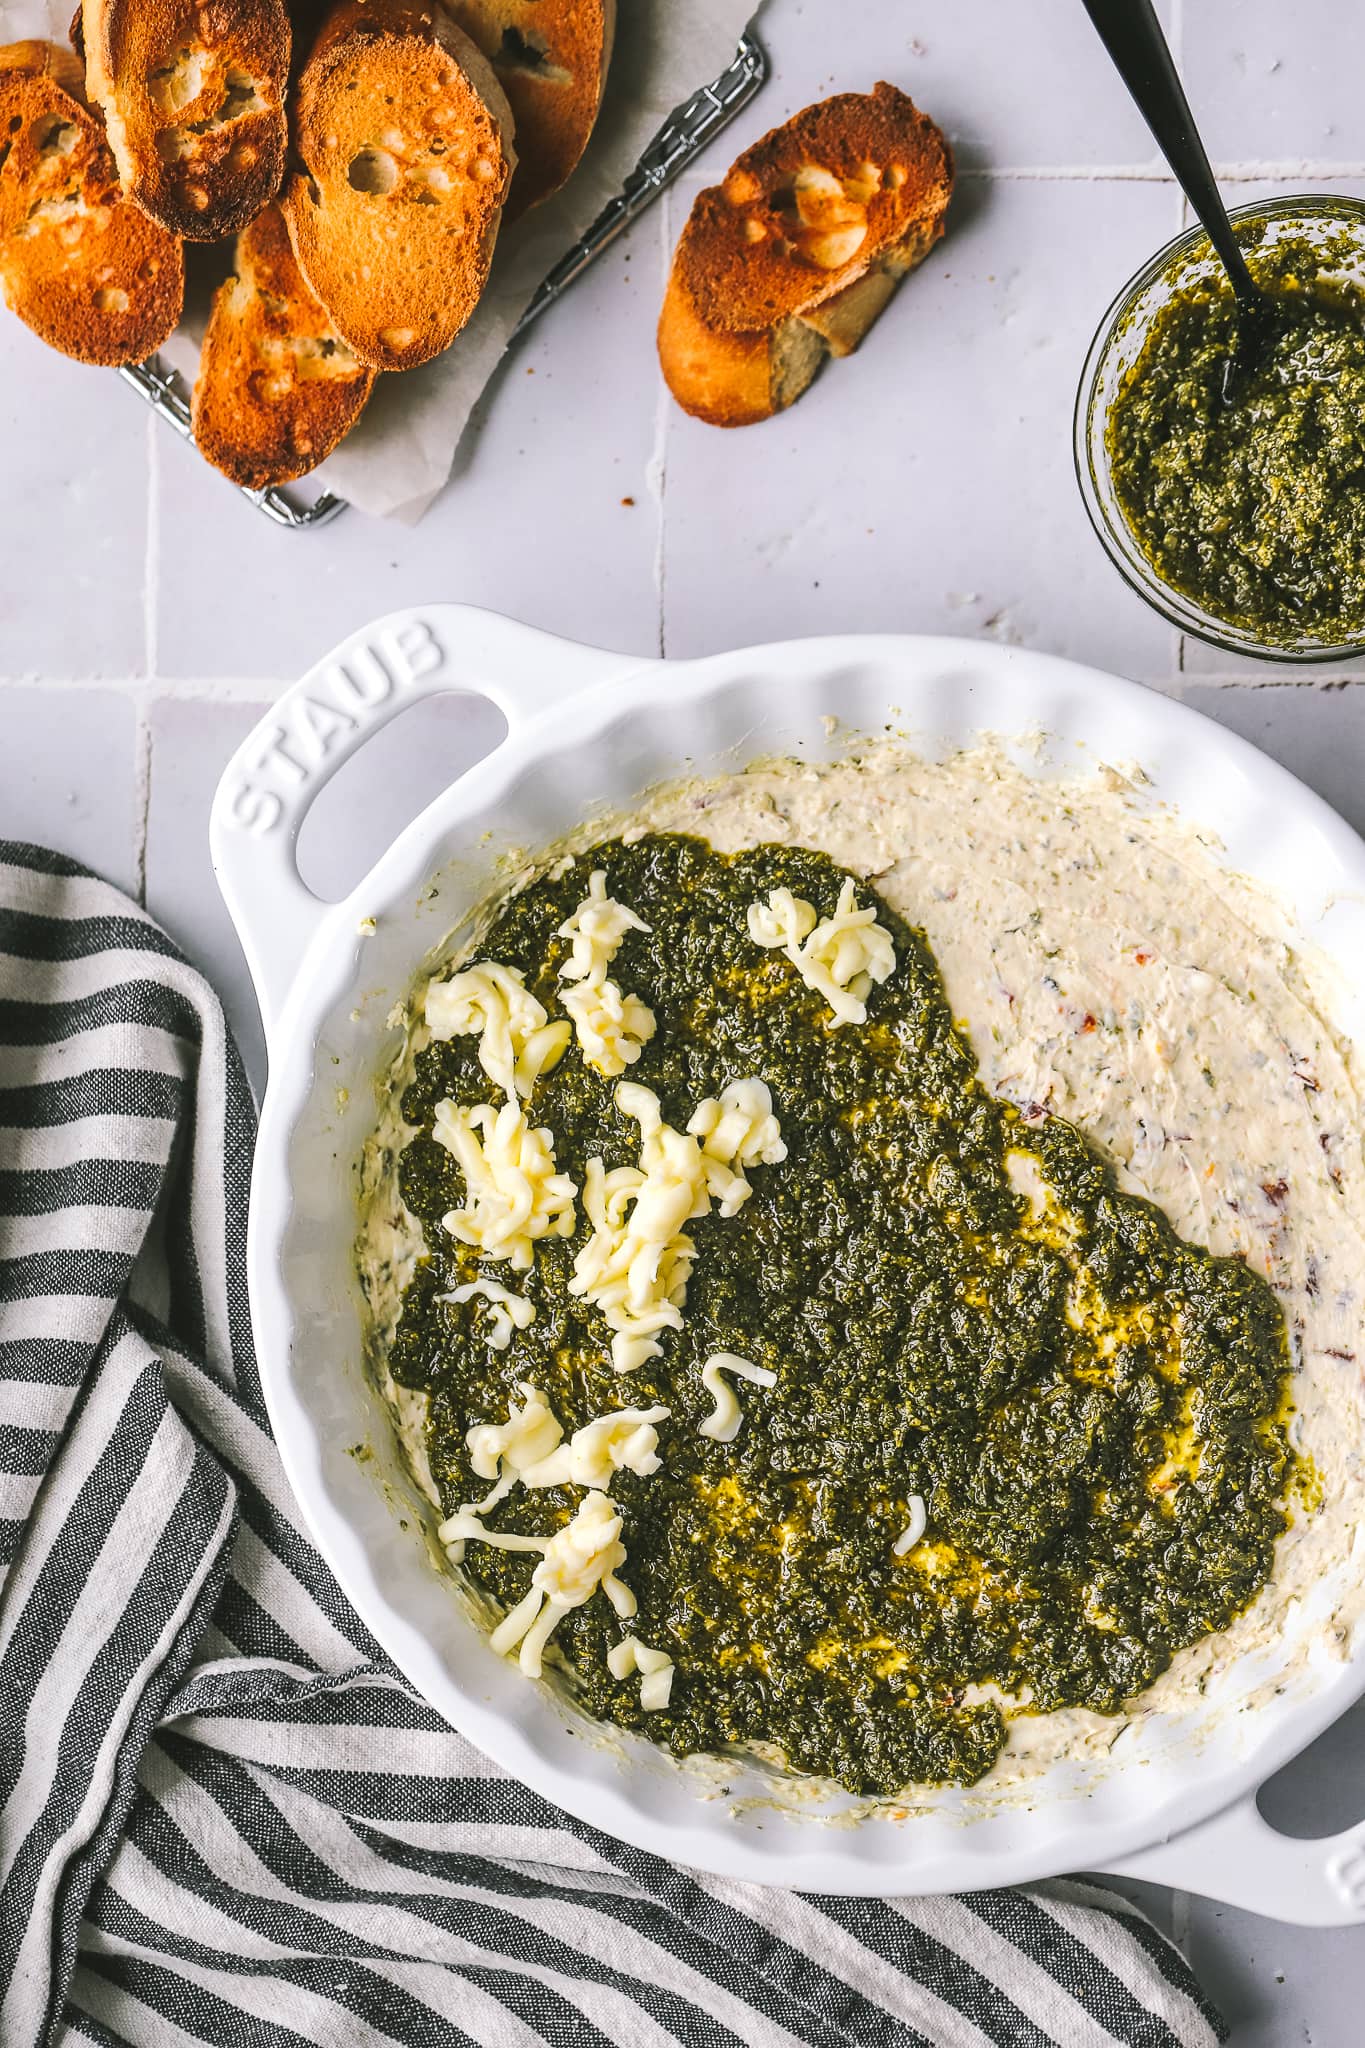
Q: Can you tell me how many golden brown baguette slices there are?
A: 6